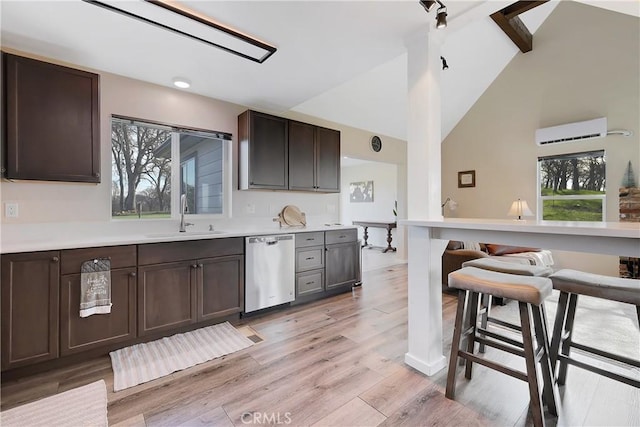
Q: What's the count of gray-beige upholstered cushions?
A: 3